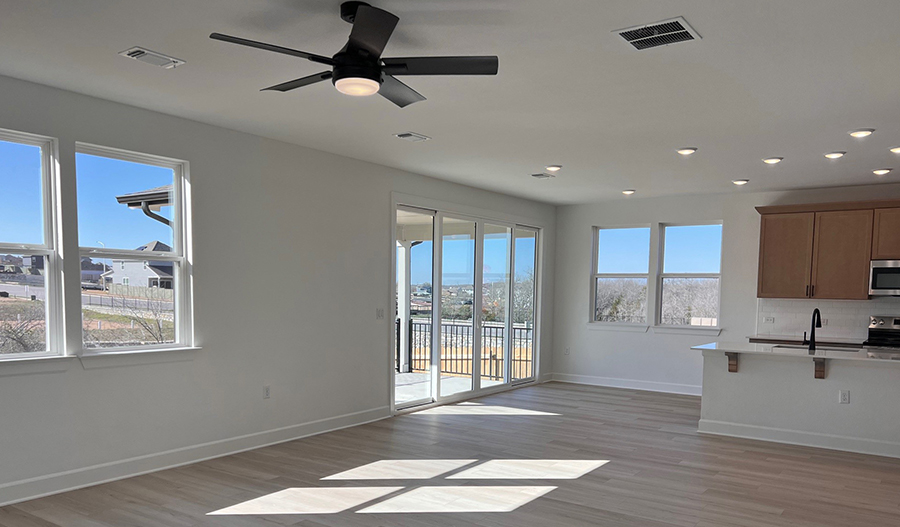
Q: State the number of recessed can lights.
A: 9